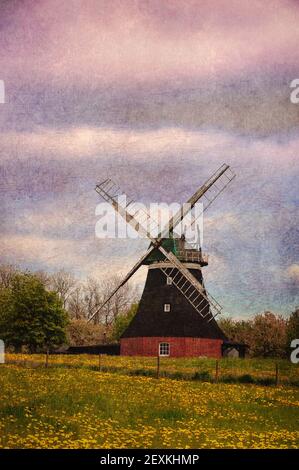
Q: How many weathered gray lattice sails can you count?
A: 4